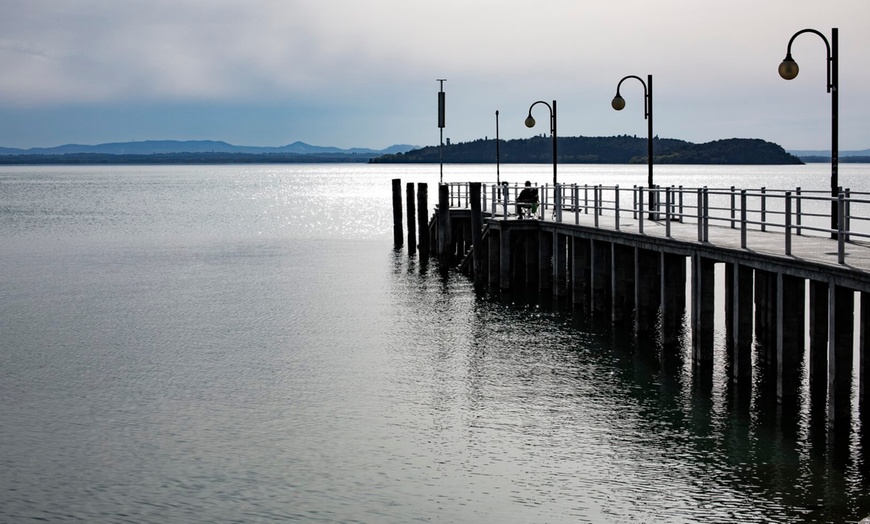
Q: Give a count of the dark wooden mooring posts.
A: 5